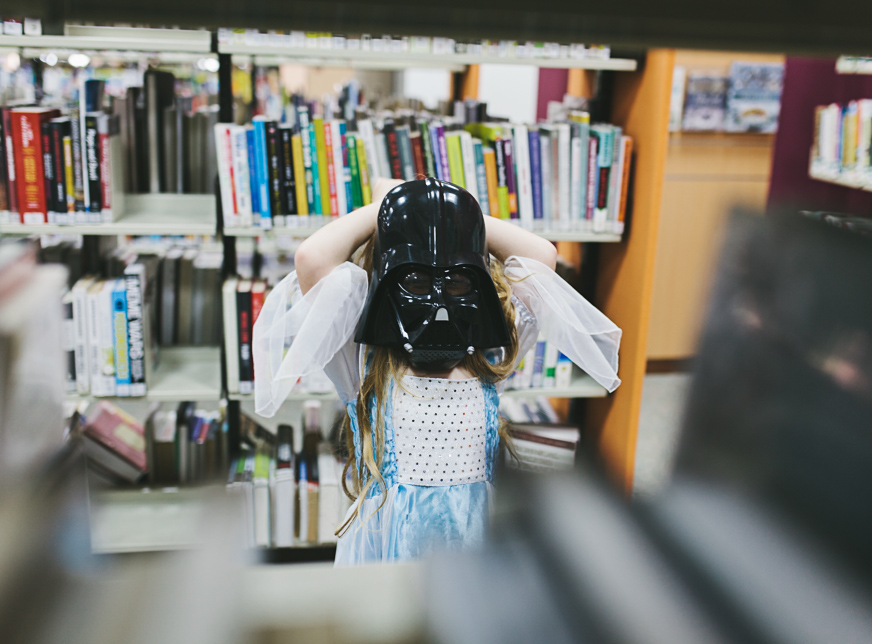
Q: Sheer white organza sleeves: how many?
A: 2